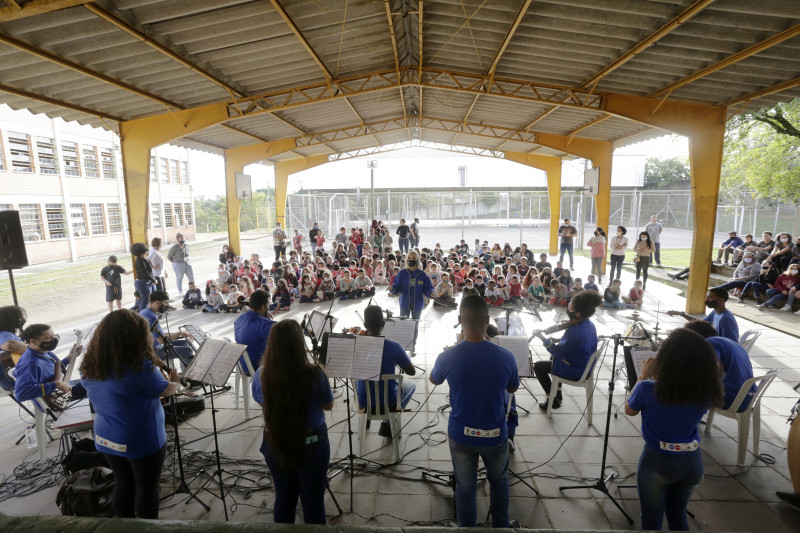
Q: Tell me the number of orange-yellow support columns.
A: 6